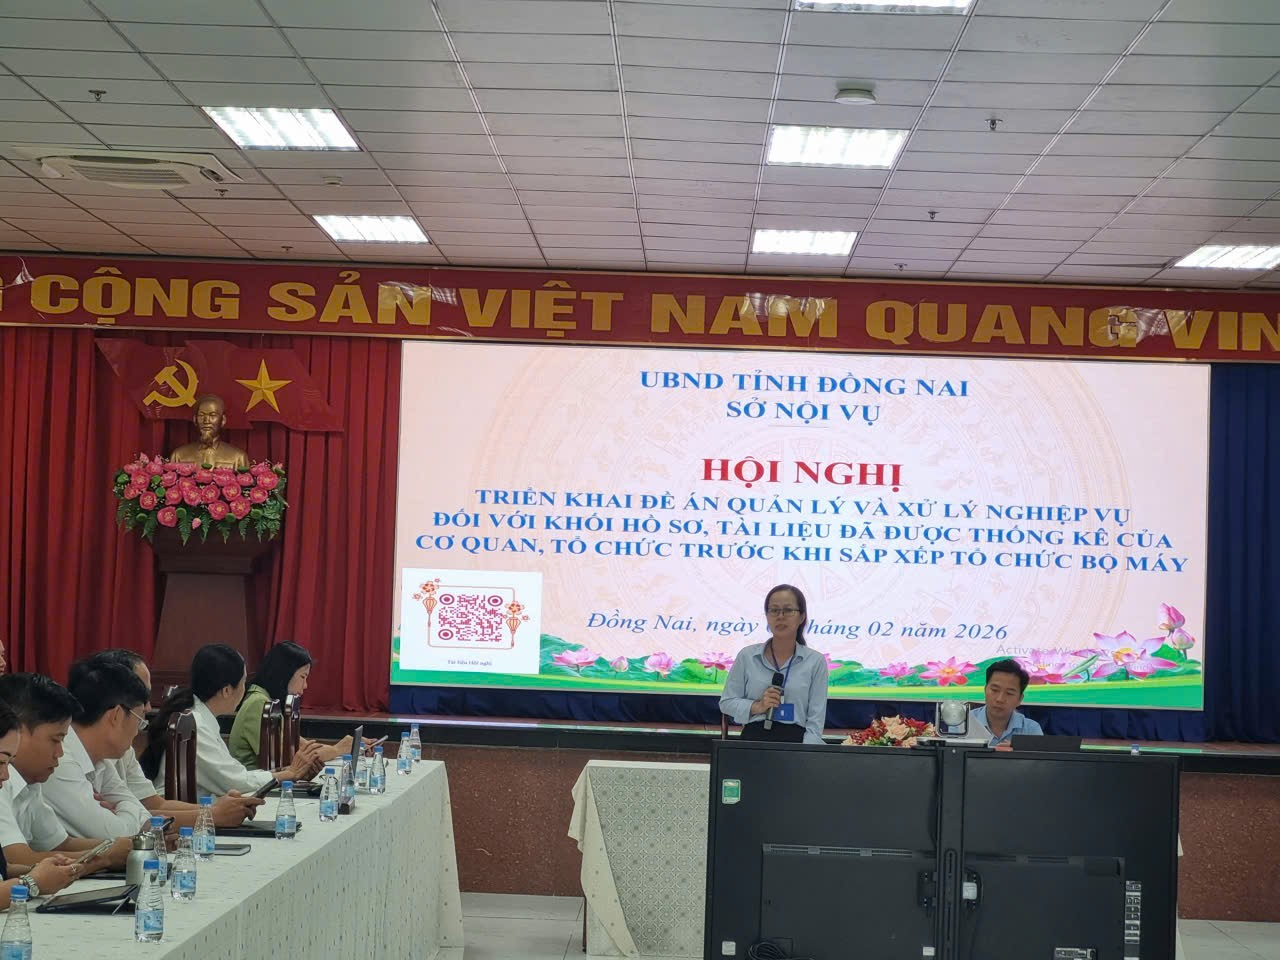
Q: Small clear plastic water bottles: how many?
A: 12